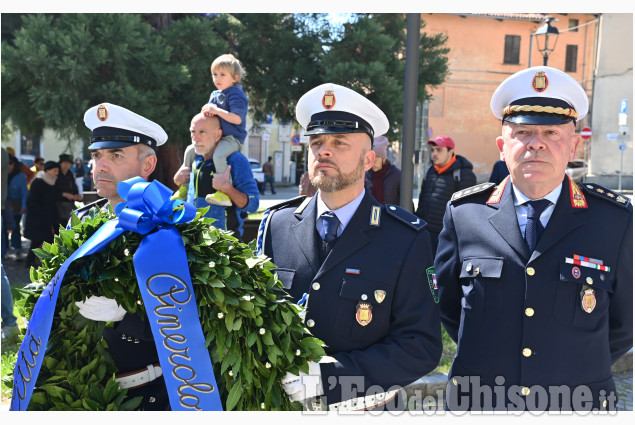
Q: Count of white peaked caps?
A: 3